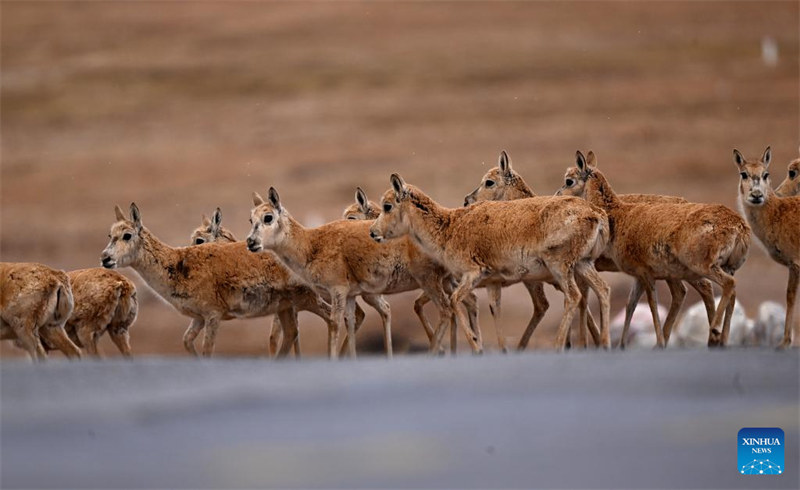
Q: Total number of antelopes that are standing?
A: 11